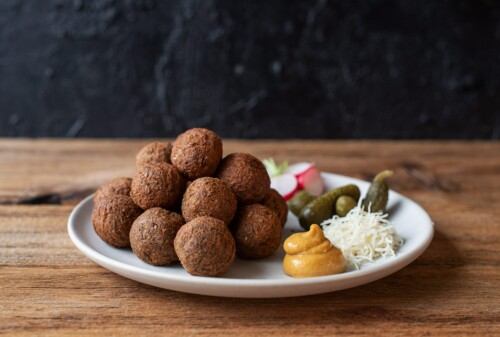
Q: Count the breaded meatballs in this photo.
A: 11